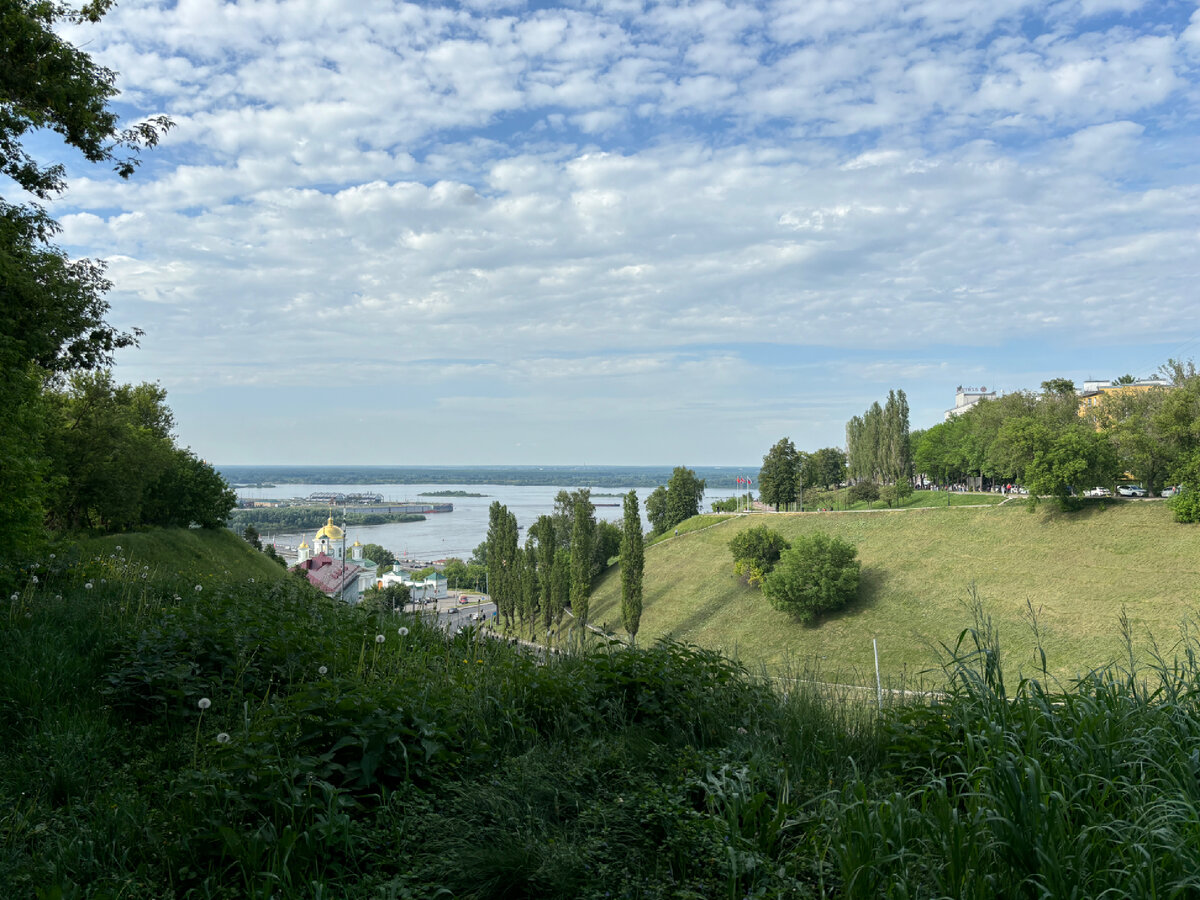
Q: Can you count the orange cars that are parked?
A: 0